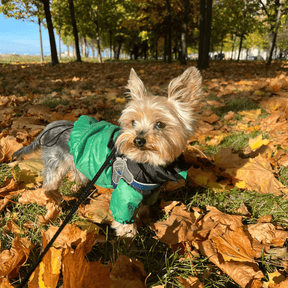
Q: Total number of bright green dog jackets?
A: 1